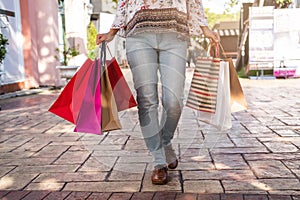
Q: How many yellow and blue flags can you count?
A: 0